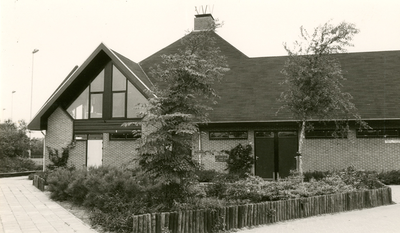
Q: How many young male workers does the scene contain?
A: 0